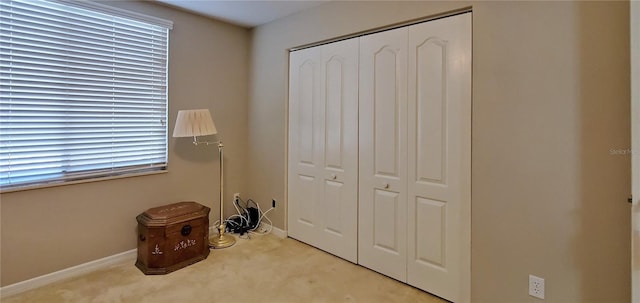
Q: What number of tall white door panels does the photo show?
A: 4